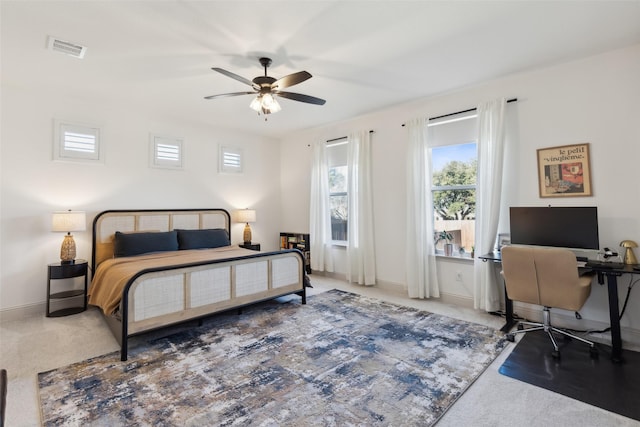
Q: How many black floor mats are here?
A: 1